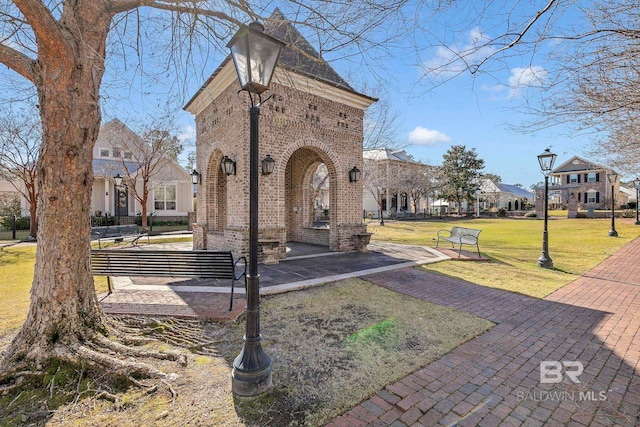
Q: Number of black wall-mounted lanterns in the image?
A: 4